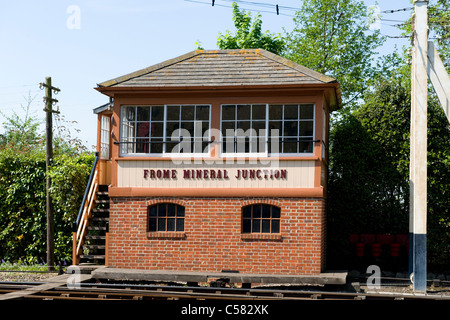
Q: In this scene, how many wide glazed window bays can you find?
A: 2